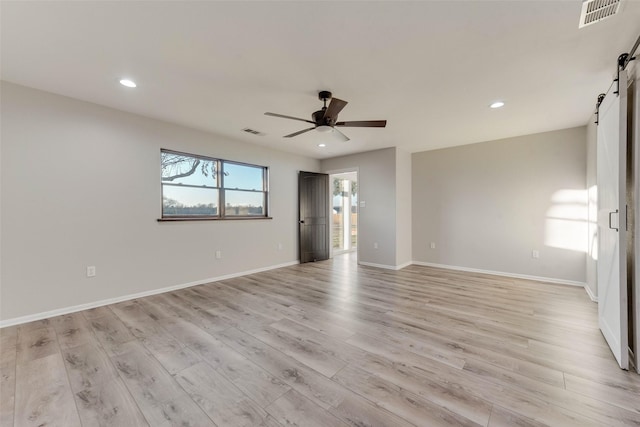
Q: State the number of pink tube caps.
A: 0